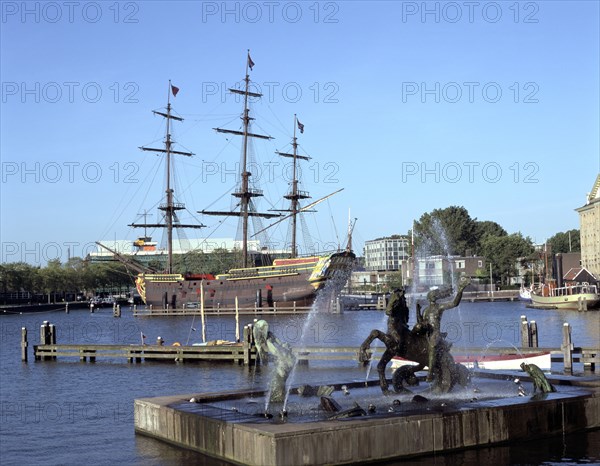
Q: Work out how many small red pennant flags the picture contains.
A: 3